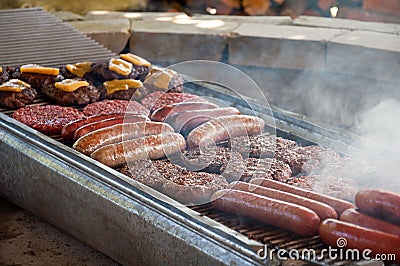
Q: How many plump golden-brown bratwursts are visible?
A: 3